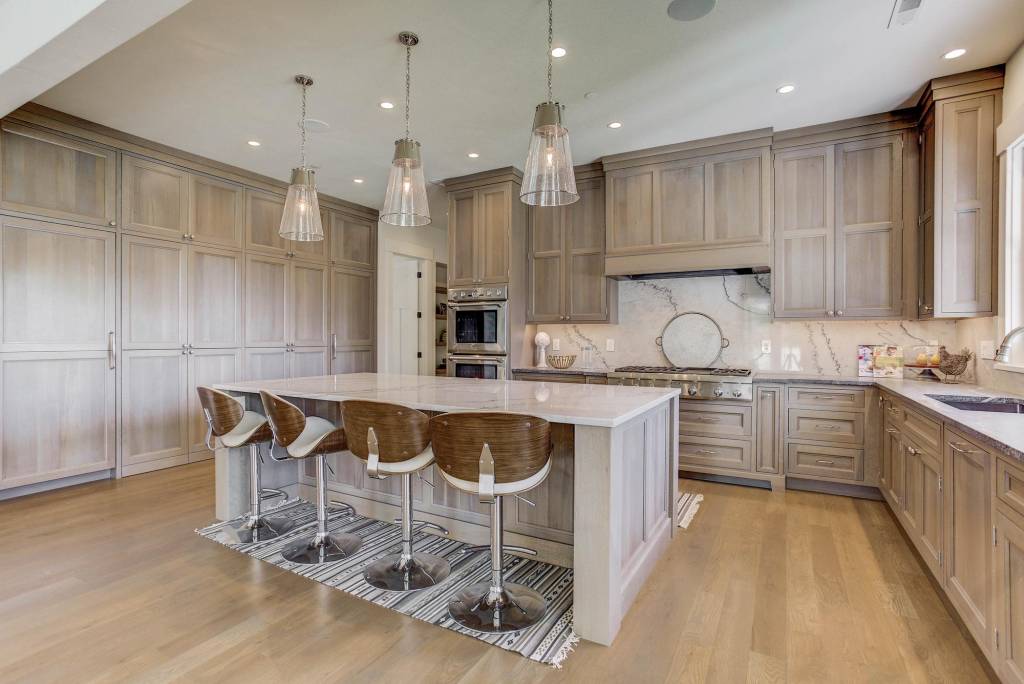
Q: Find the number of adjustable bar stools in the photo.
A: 4